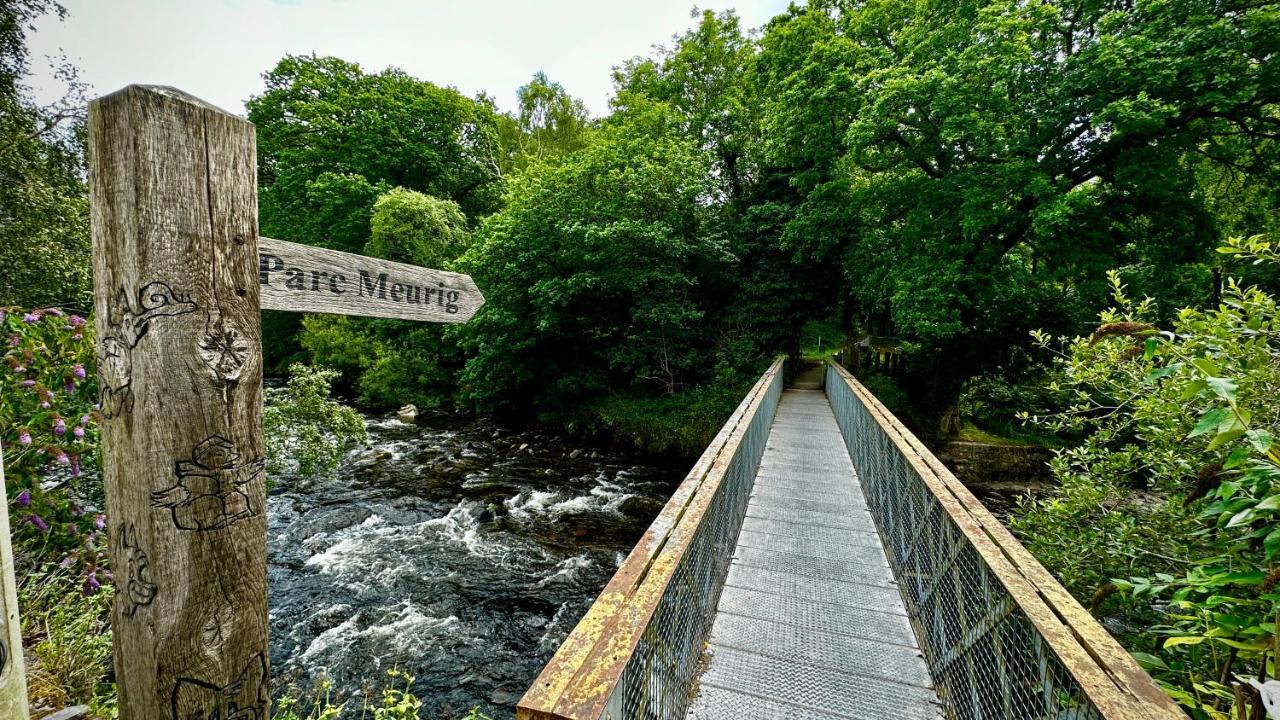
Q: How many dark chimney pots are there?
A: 0